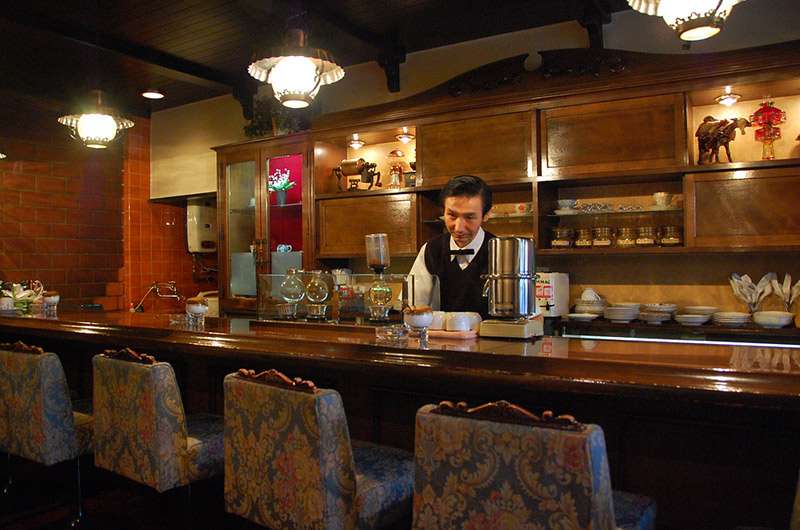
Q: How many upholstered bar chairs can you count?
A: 4